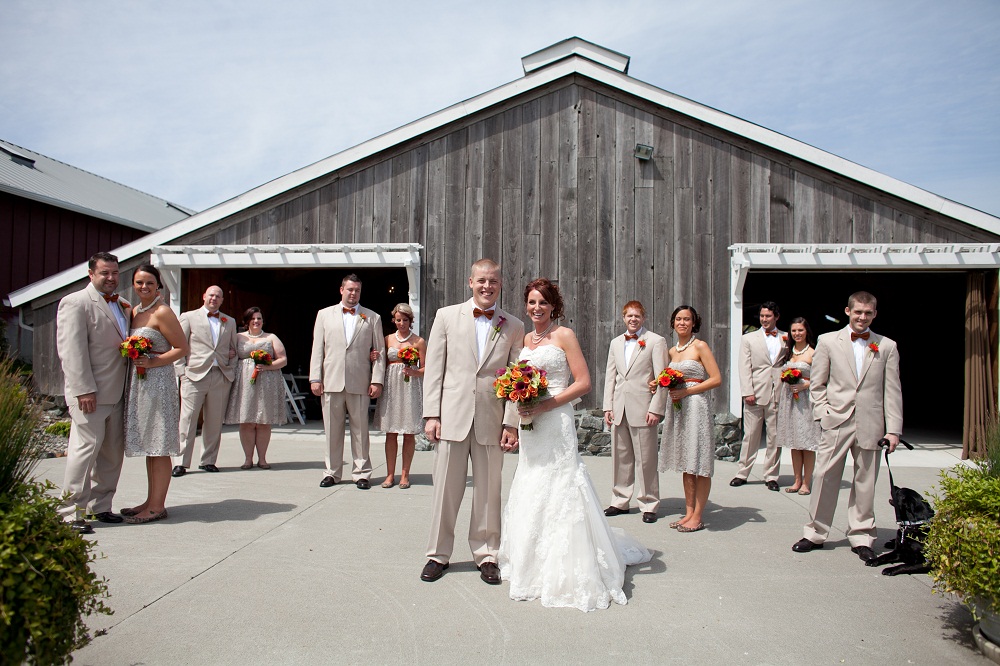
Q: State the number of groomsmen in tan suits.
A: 6